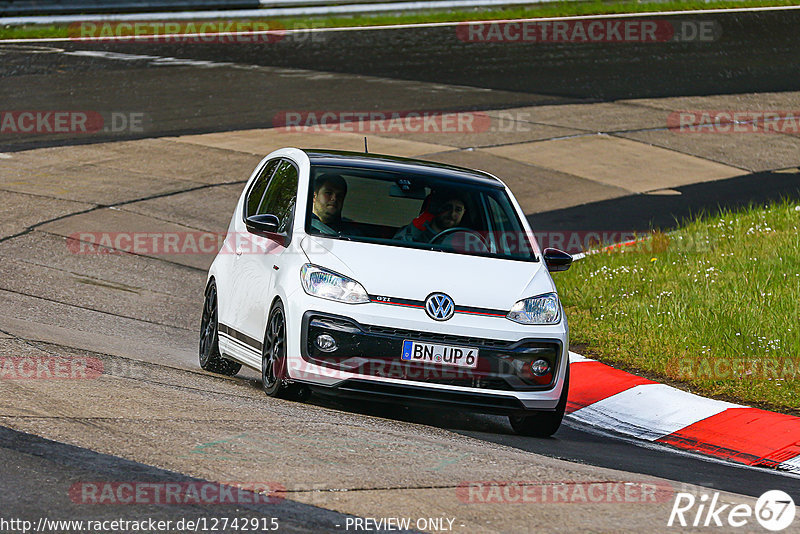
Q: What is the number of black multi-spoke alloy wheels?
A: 2